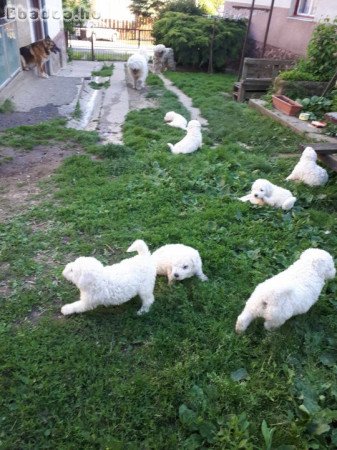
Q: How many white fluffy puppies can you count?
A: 7